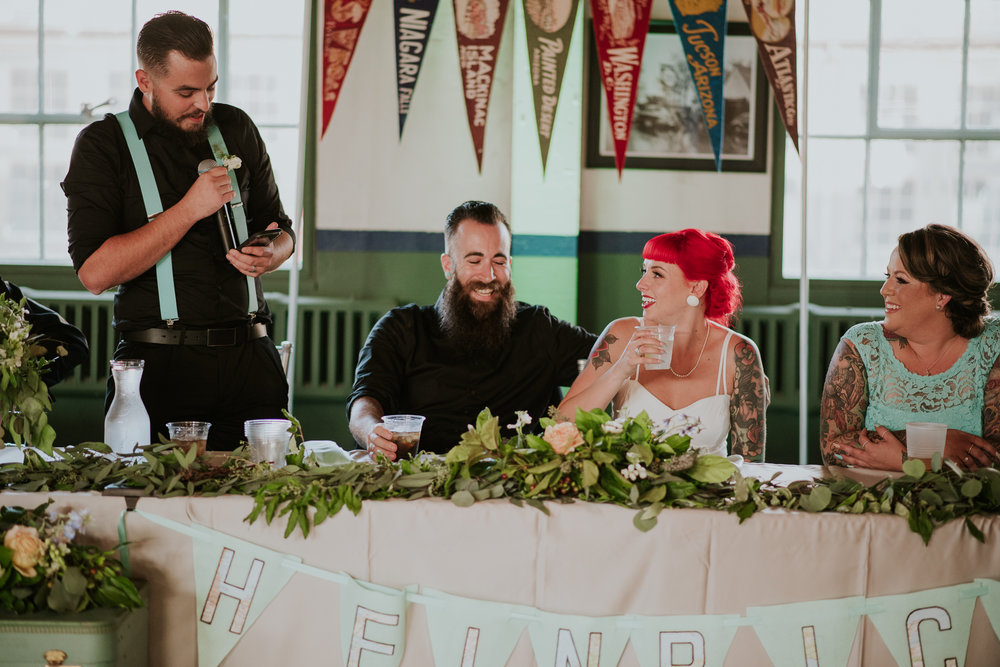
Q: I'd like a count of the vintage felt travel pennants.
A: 7